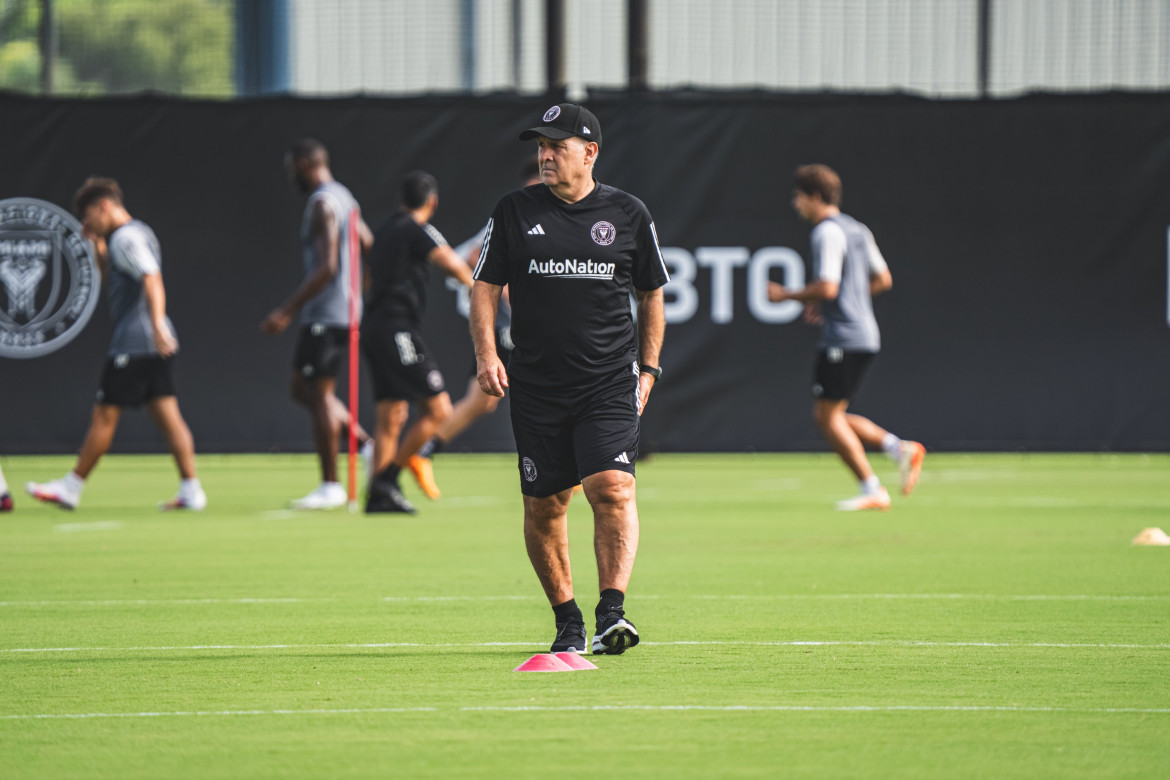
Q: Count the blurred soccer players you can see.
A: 5